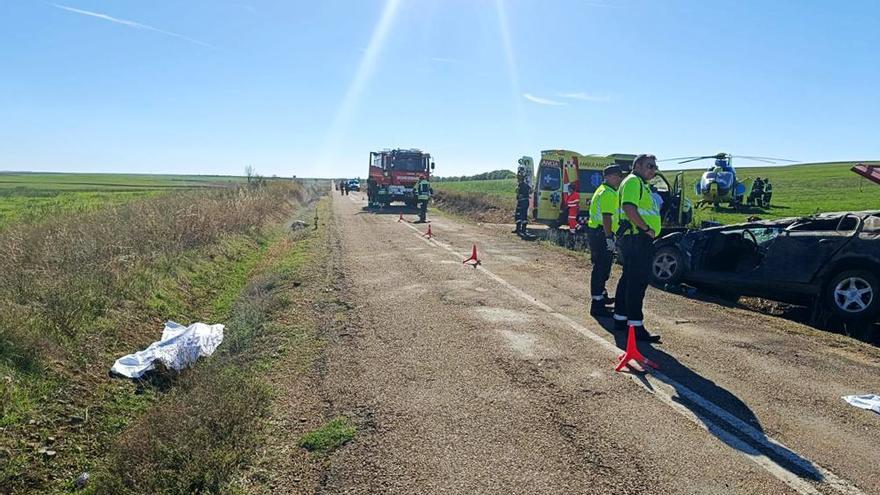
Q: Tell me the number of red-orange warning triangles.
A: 4